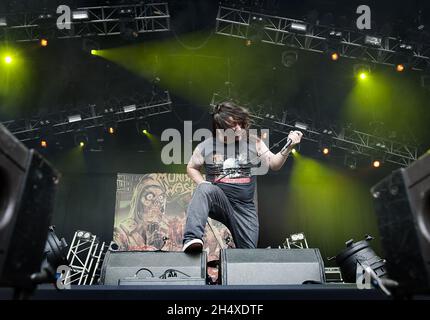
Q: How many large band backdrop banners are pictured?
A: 1